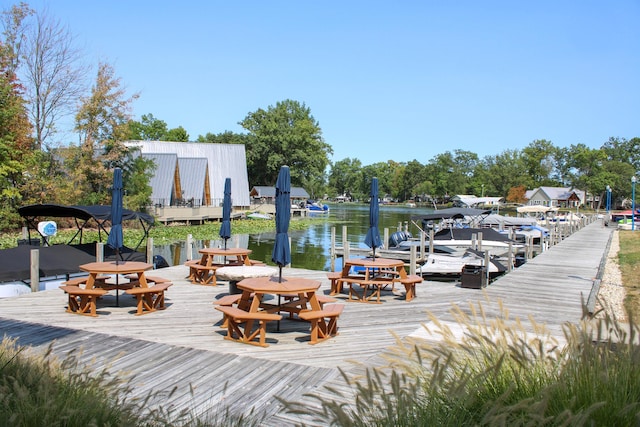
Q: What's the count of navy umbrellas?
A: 4